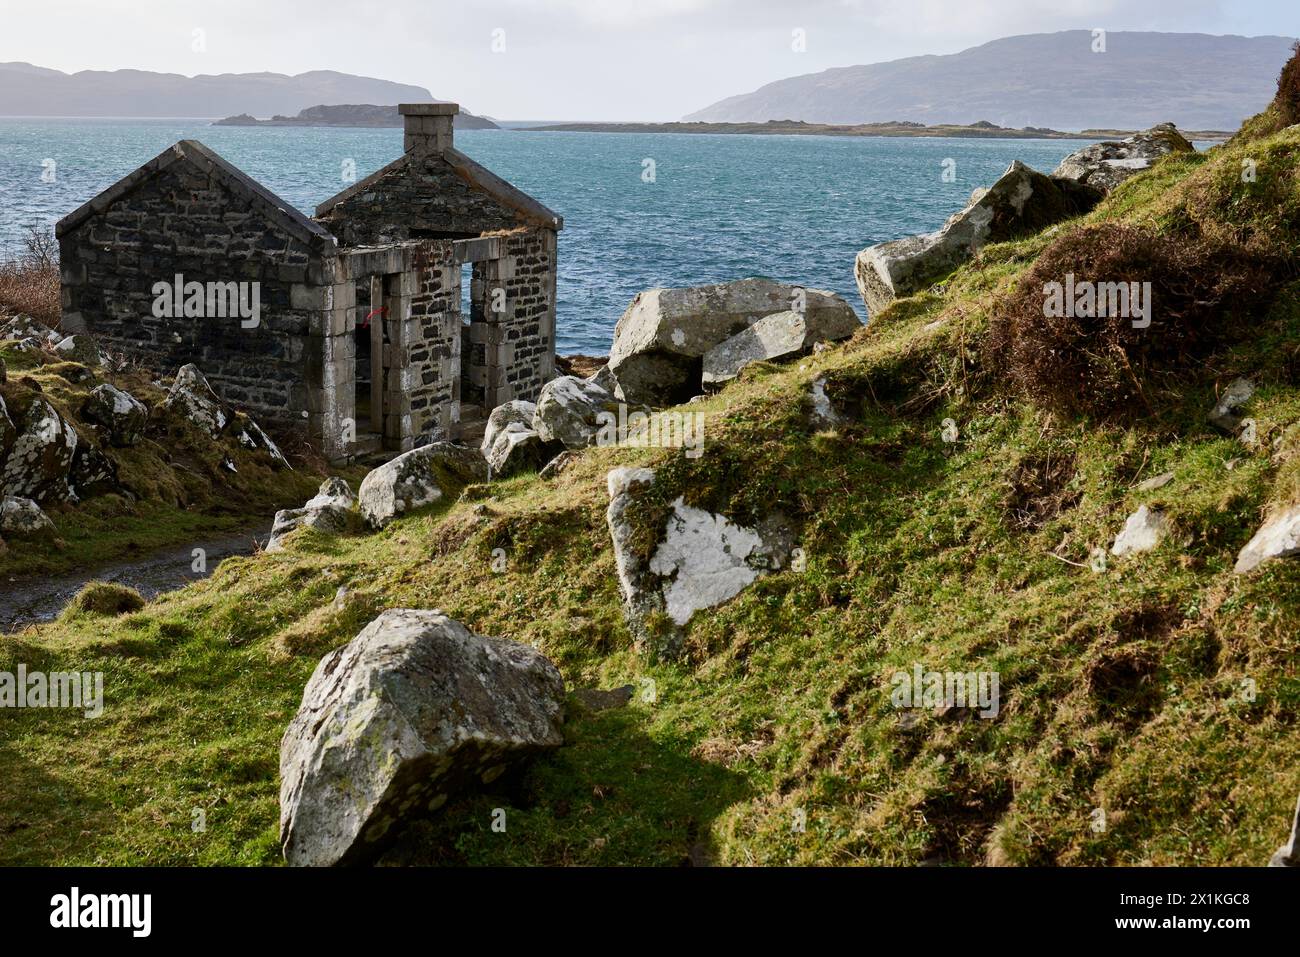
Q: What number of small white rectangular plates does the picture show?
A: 0